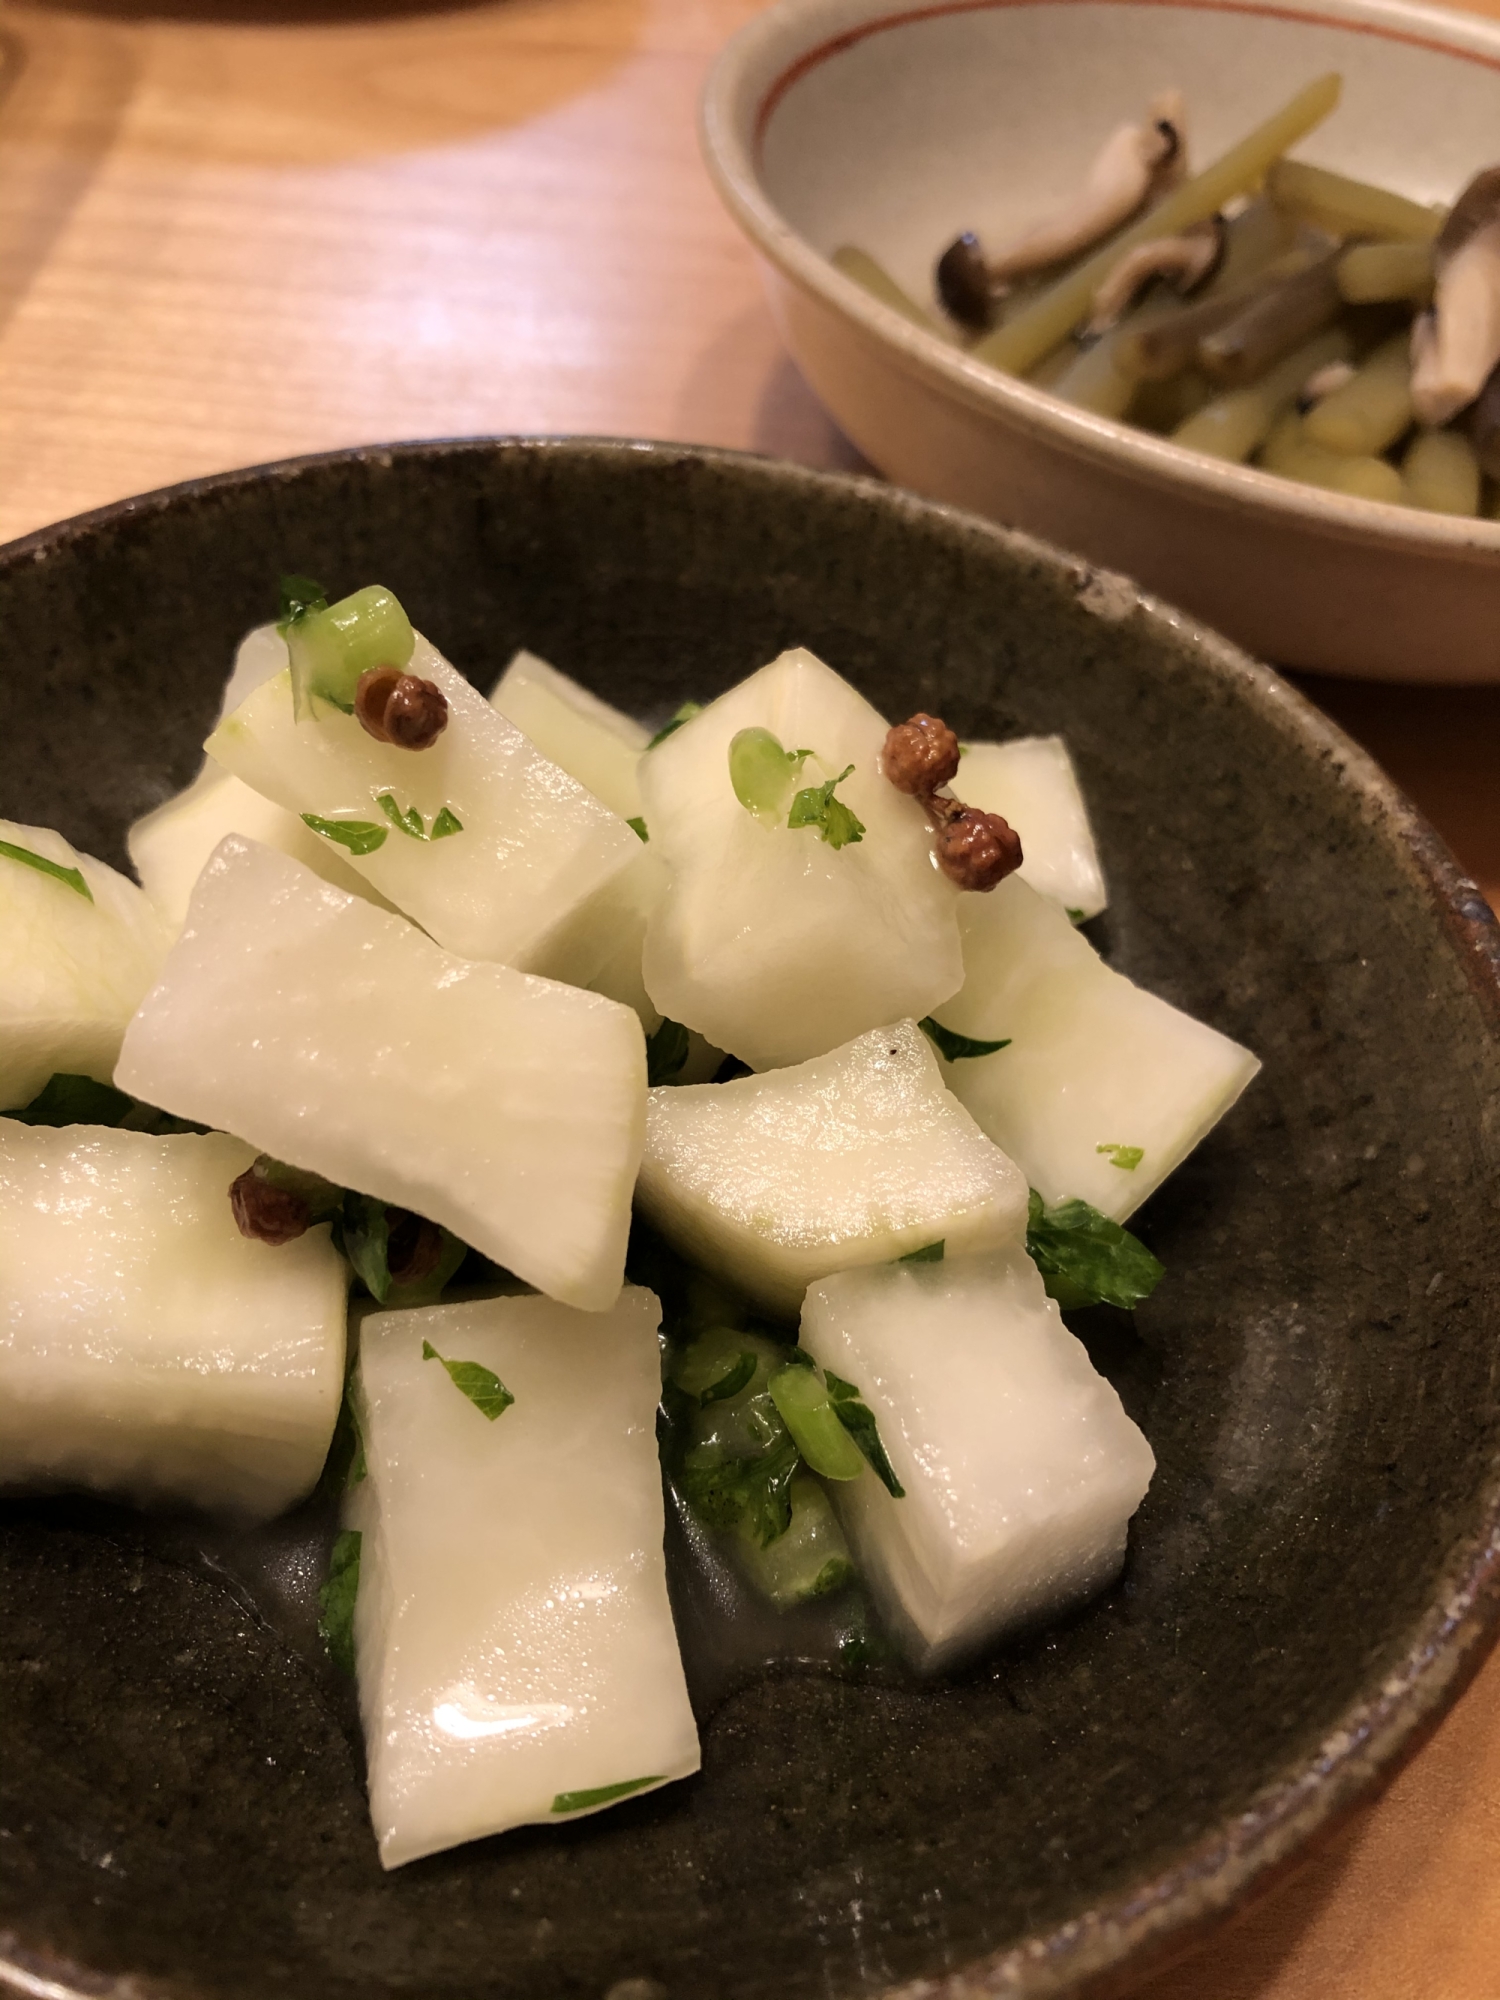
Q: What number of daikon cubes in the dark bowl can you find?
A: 12